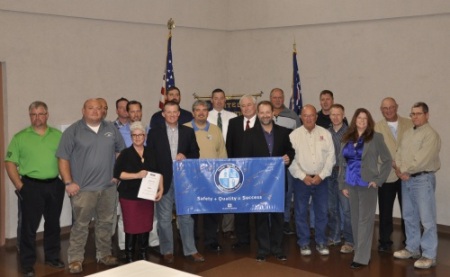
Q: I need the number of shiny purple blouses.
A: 1